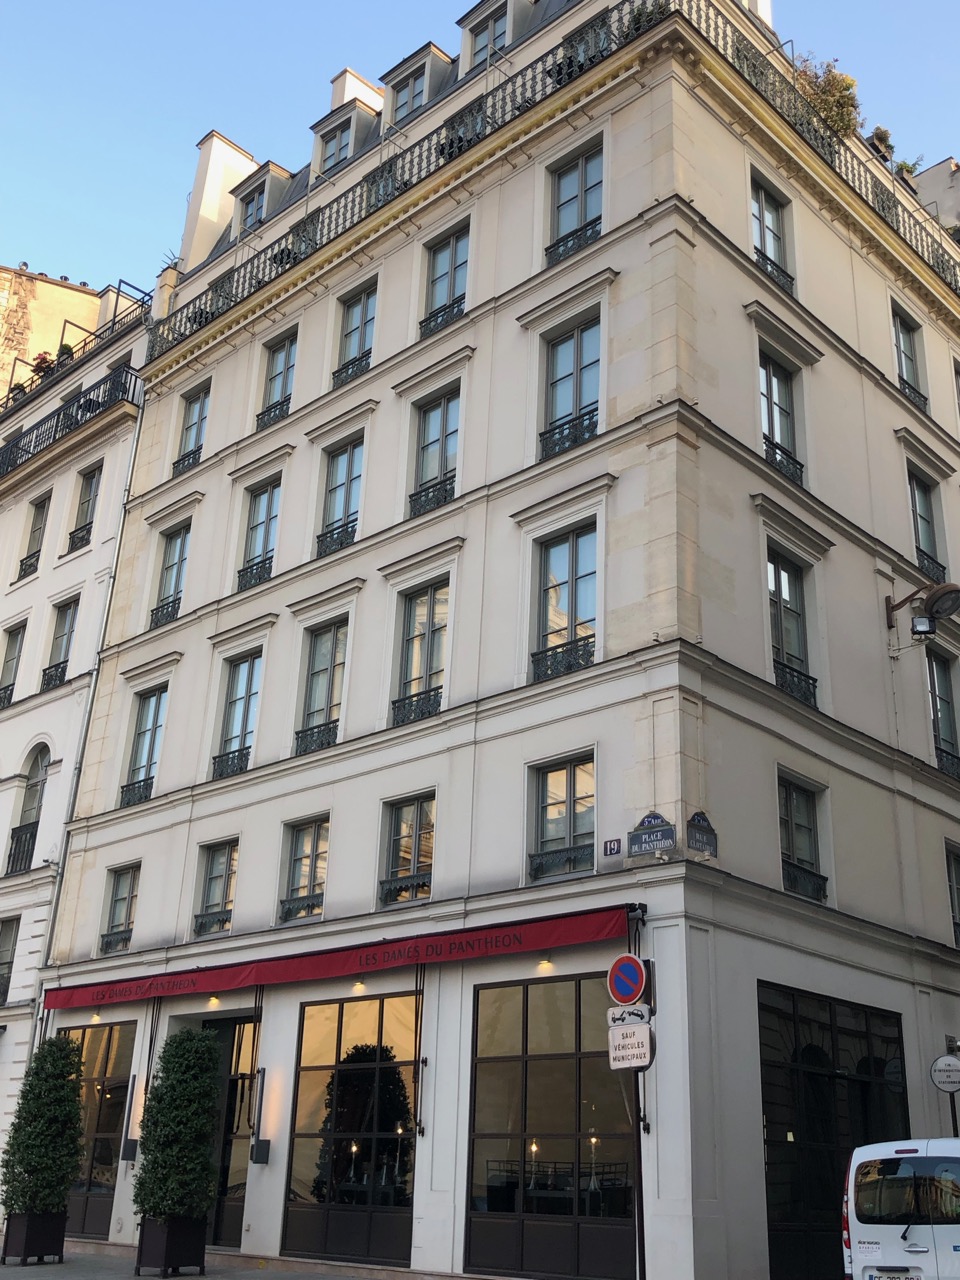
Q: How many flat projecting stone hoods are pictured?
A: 14